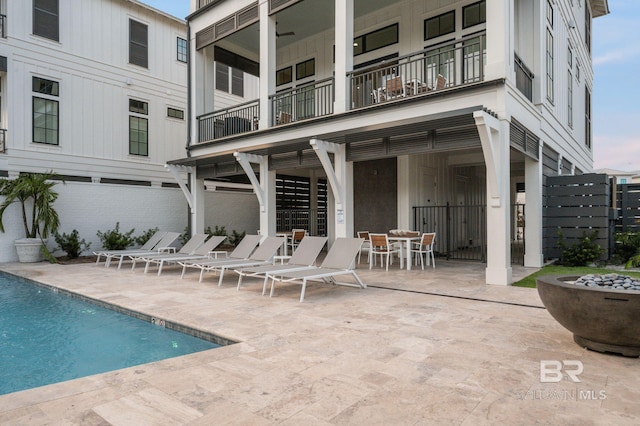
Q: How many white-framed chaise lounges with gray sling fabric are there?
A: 8